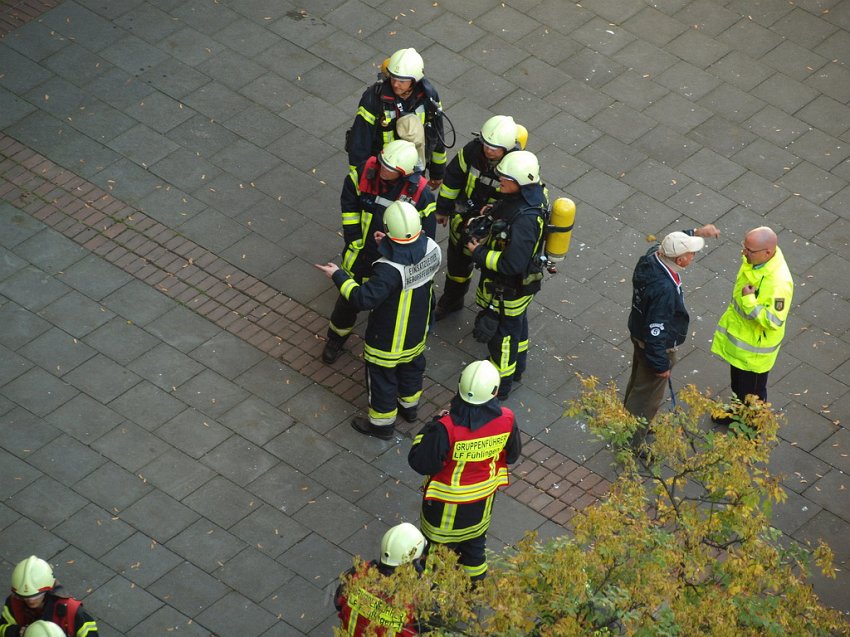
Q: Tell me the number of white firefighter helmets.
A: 9